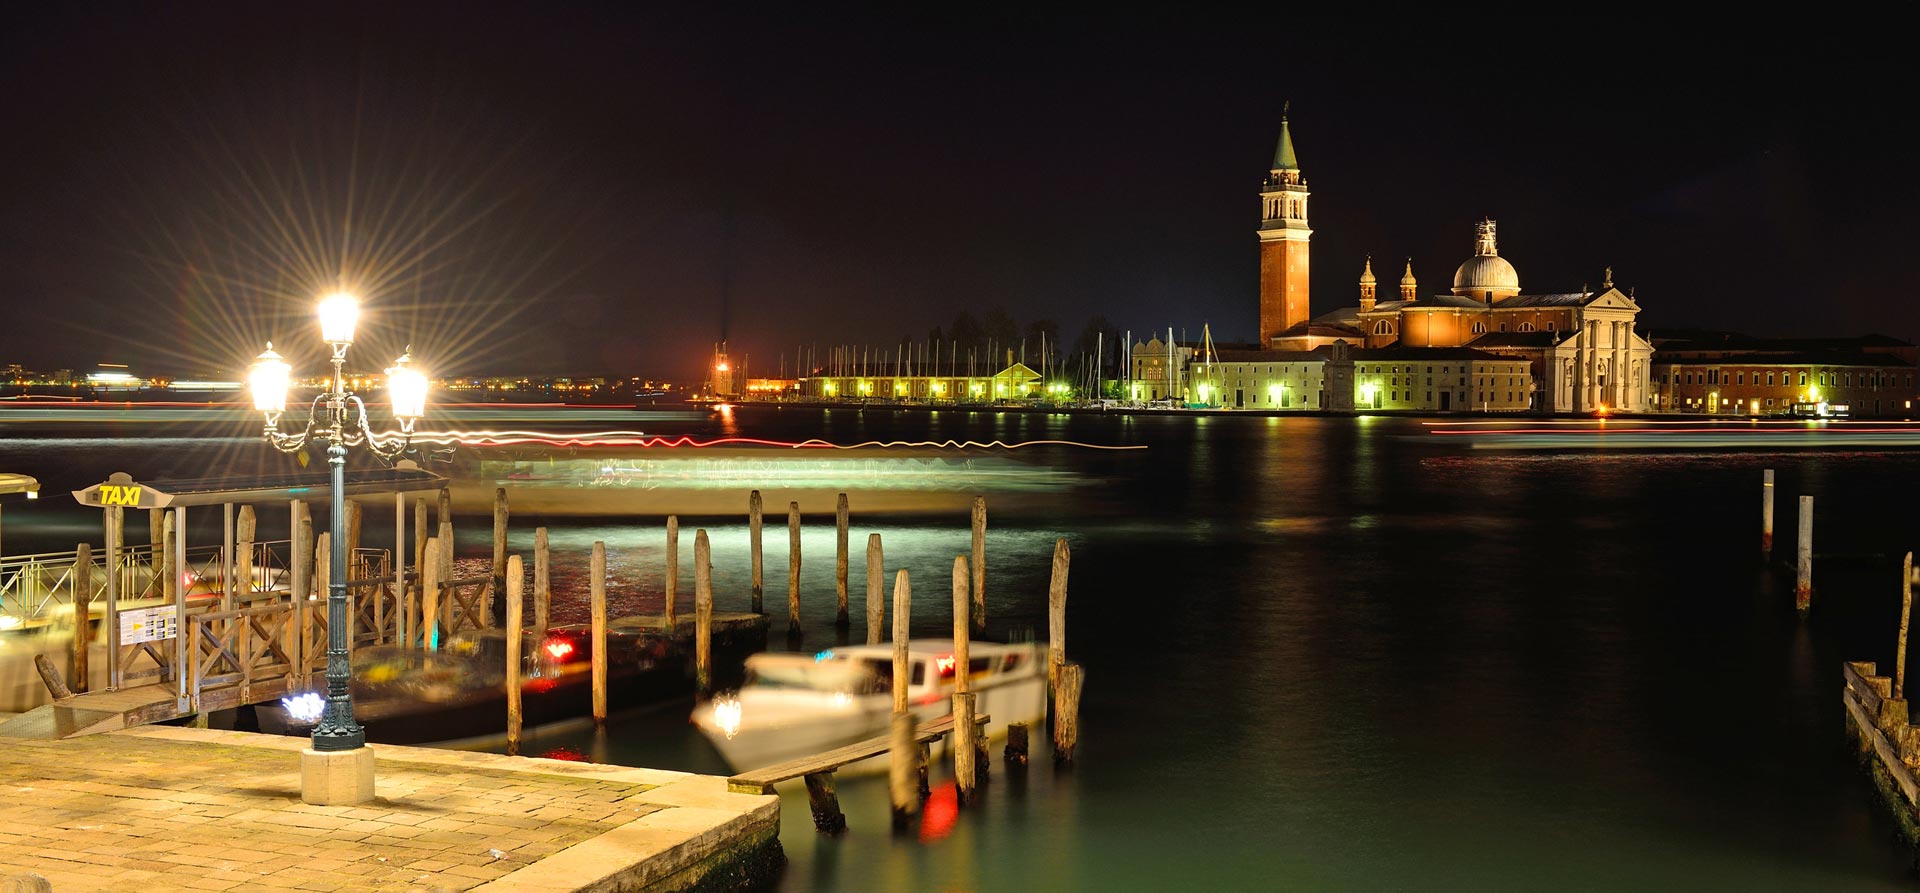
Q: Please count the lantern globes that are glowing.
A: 3